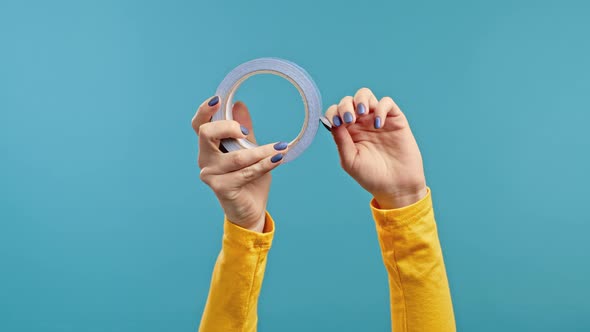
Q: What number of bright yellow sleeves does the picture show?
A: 2